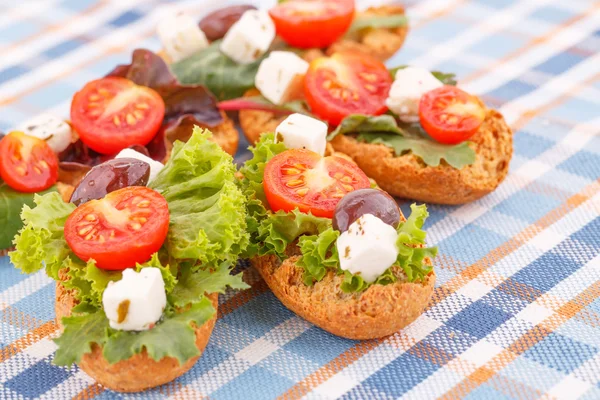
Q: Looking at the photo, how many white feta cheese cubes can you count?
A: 9